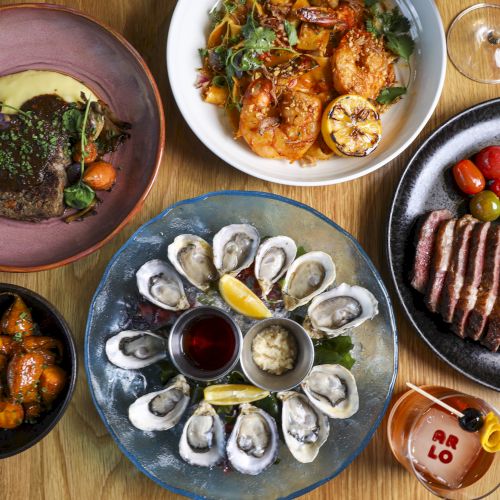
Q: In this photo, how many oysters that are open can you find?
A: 12